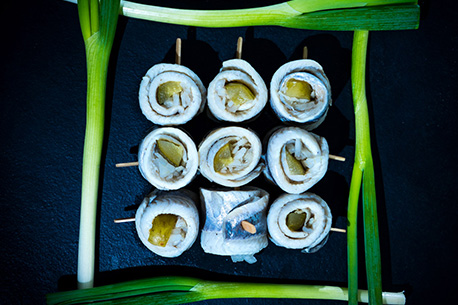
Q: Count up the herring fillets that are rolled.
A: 9